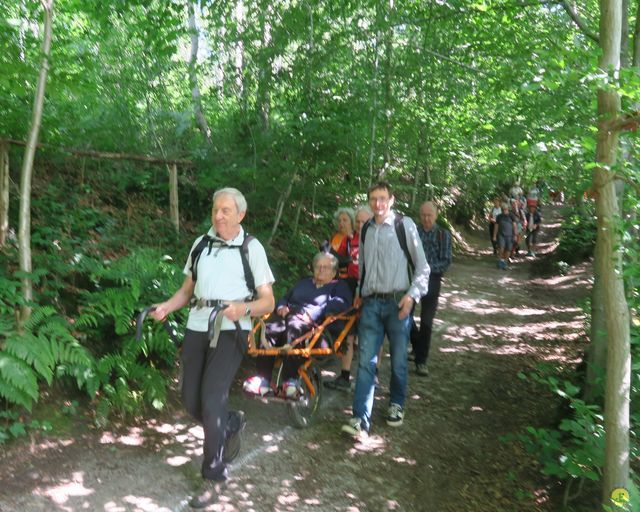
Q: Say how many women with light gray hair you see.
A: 2